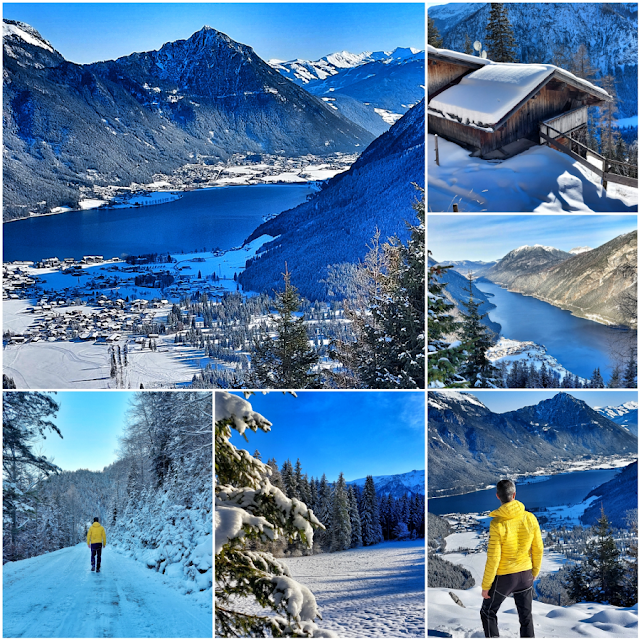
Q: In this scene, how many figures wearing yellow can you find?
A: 2